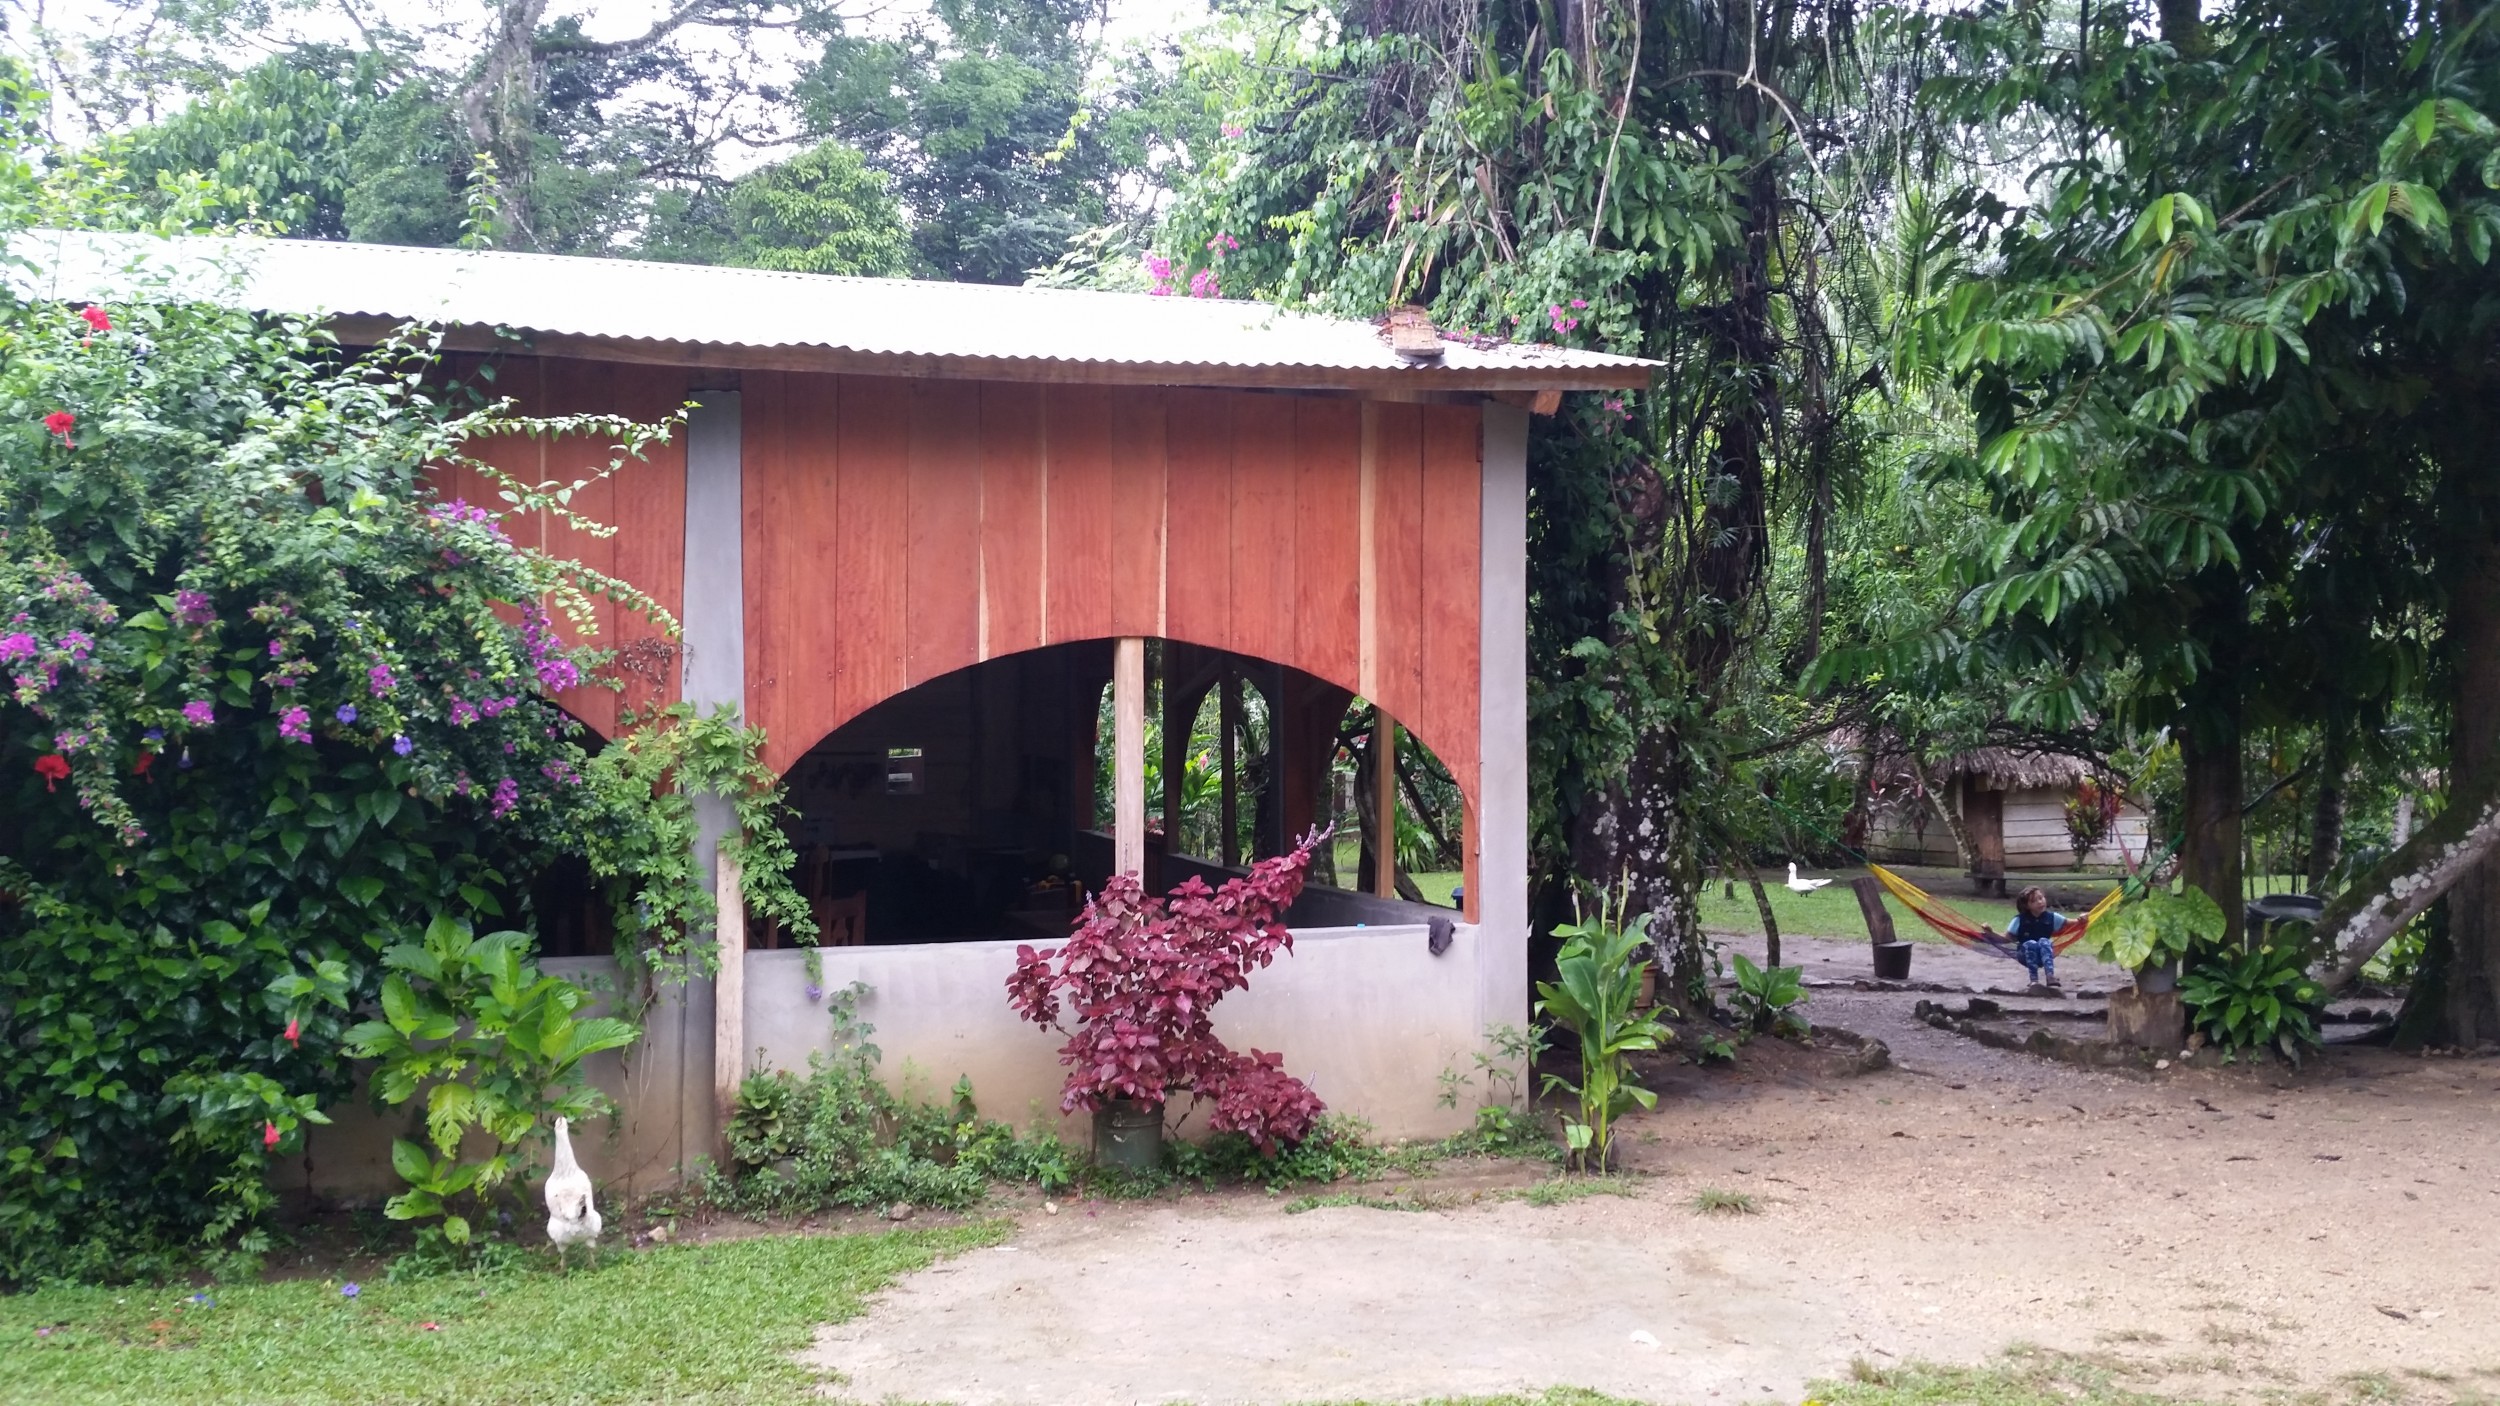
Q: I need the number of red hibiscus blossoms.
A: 6